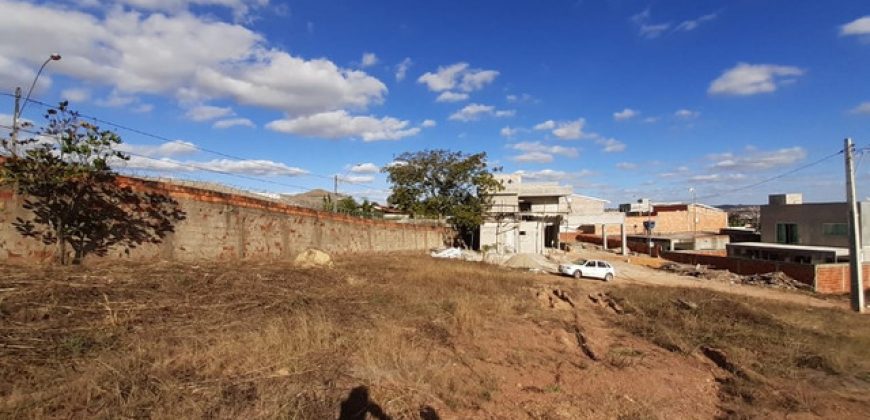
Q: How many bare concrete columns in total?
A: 2